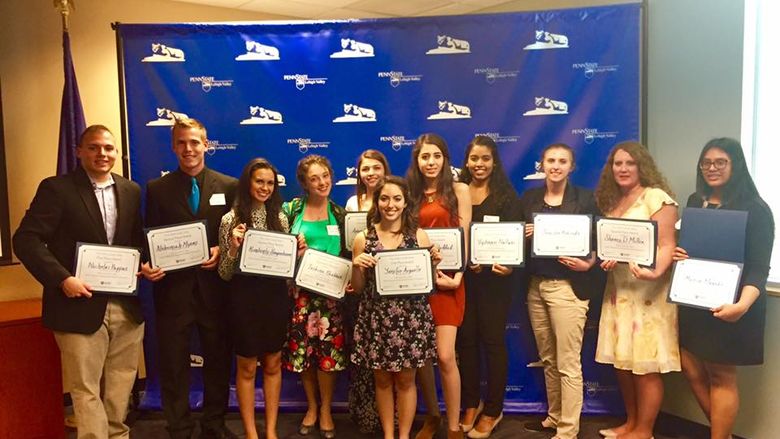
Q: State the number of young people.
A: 11